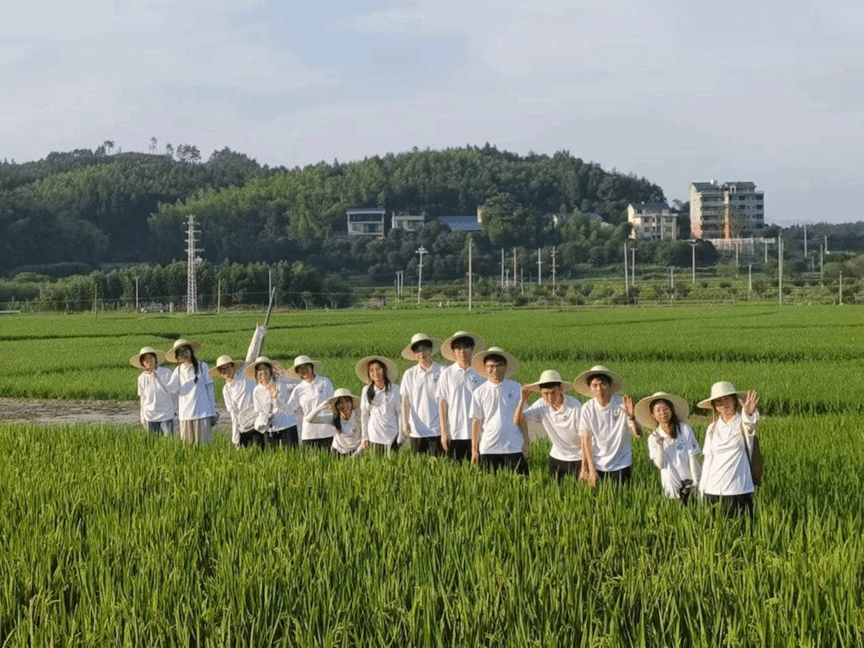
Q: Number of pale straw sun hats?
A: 14